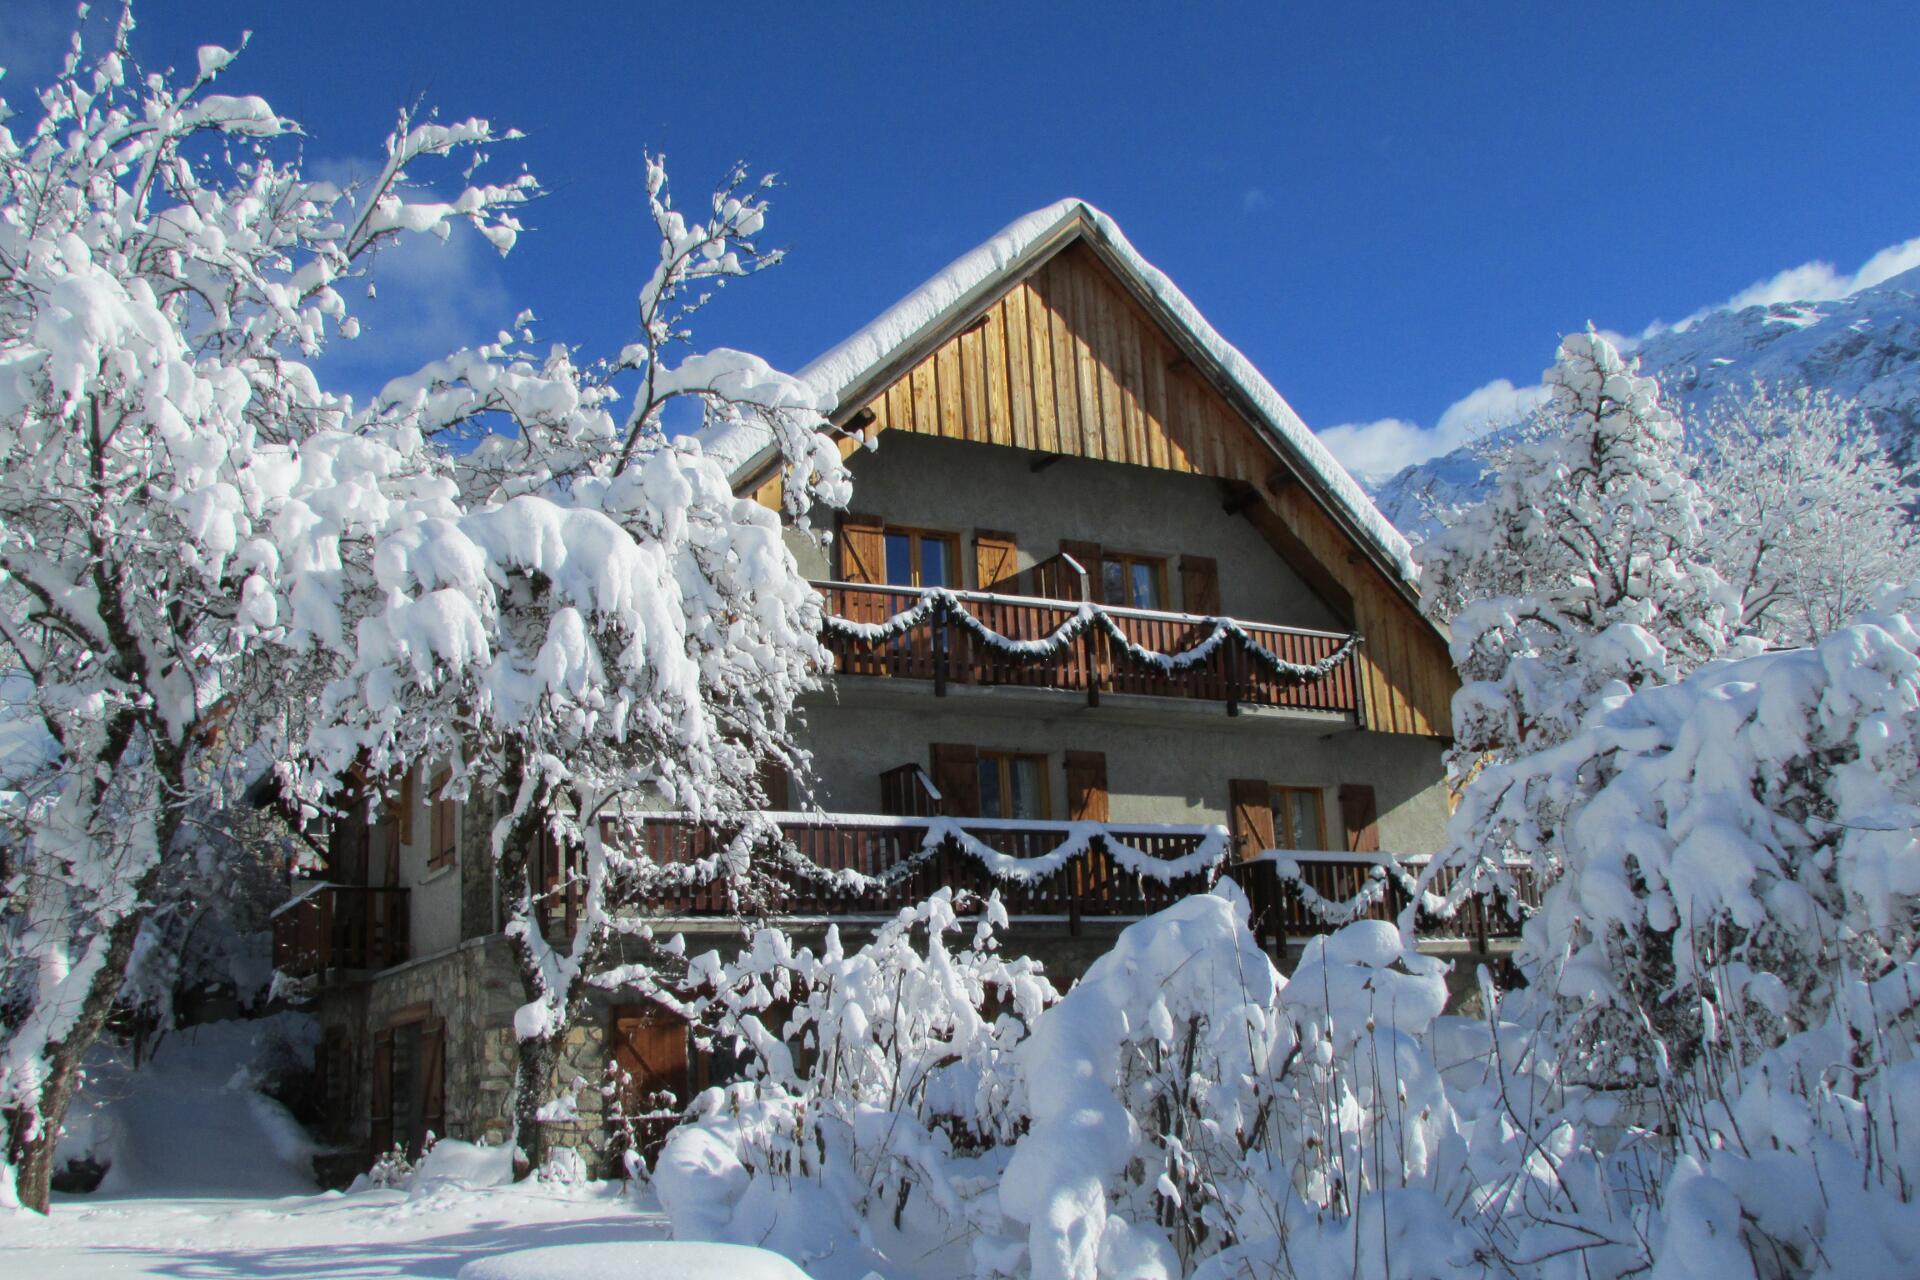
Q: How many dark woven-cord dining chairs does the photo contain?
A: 0